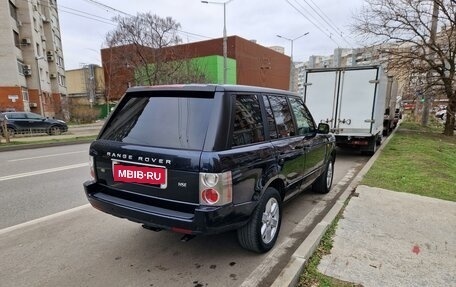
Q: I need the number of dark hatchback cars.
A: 1